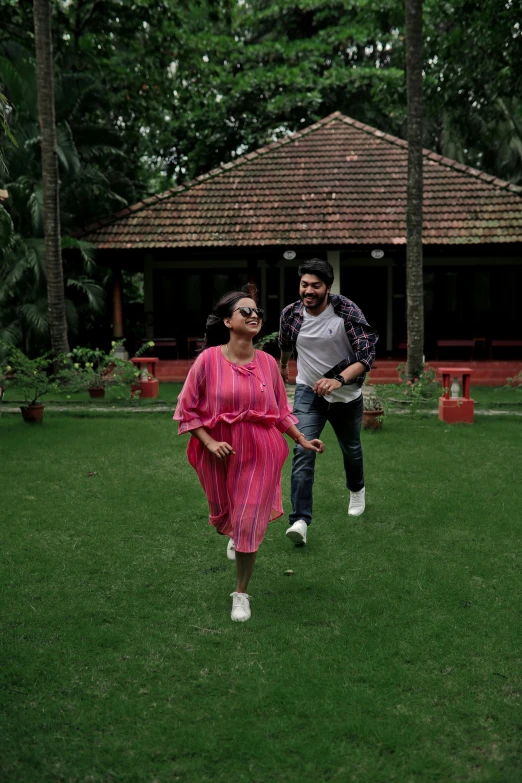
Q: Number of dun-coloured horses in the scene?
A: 0